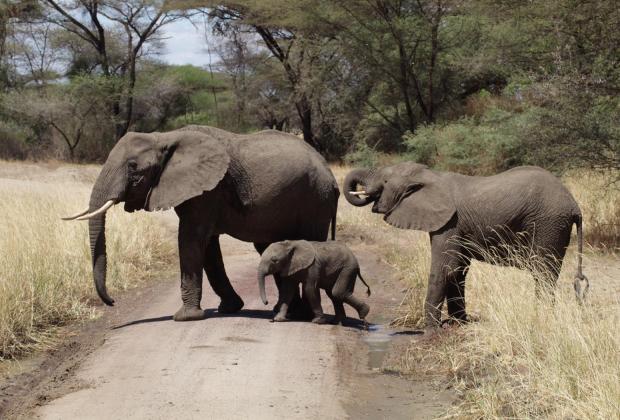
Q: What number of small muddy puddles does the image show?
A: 1